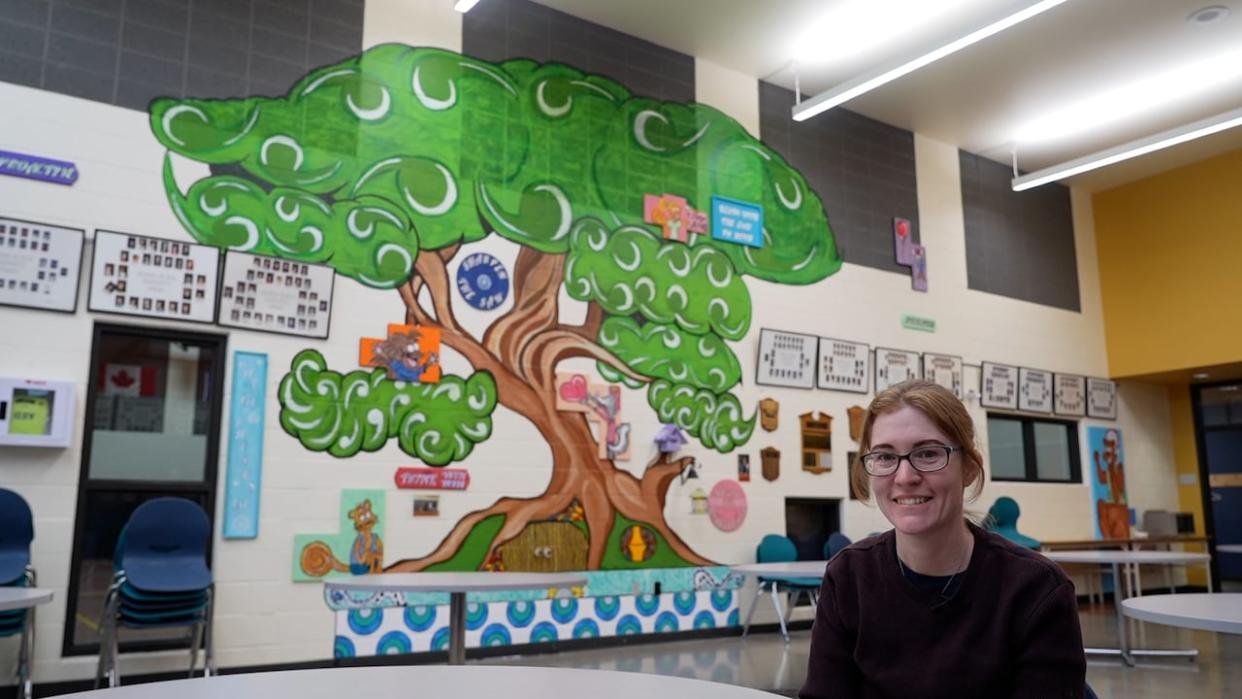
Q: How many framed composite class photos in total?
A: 11